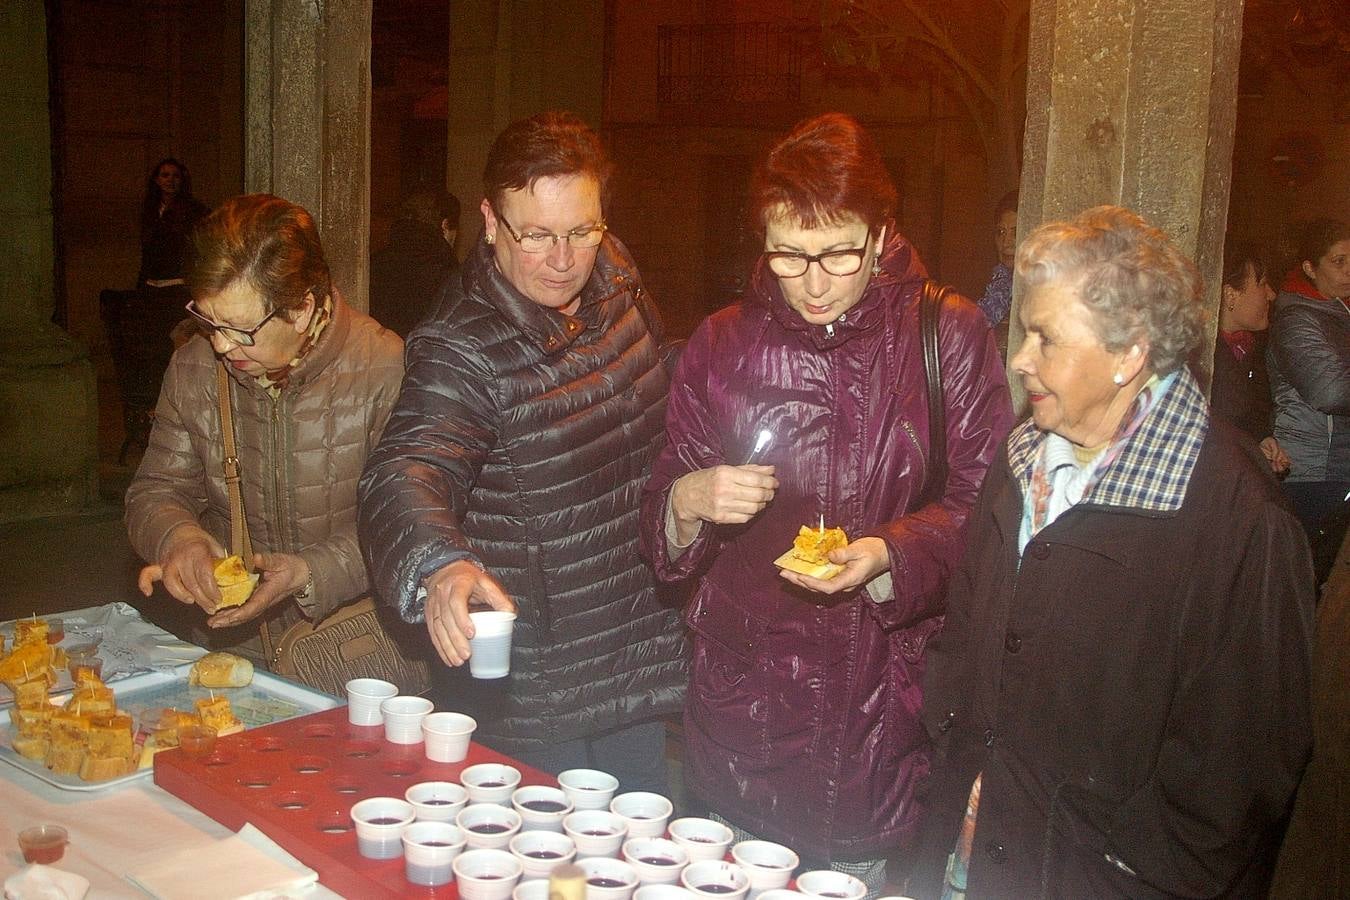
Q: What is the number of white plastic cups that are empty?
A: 3